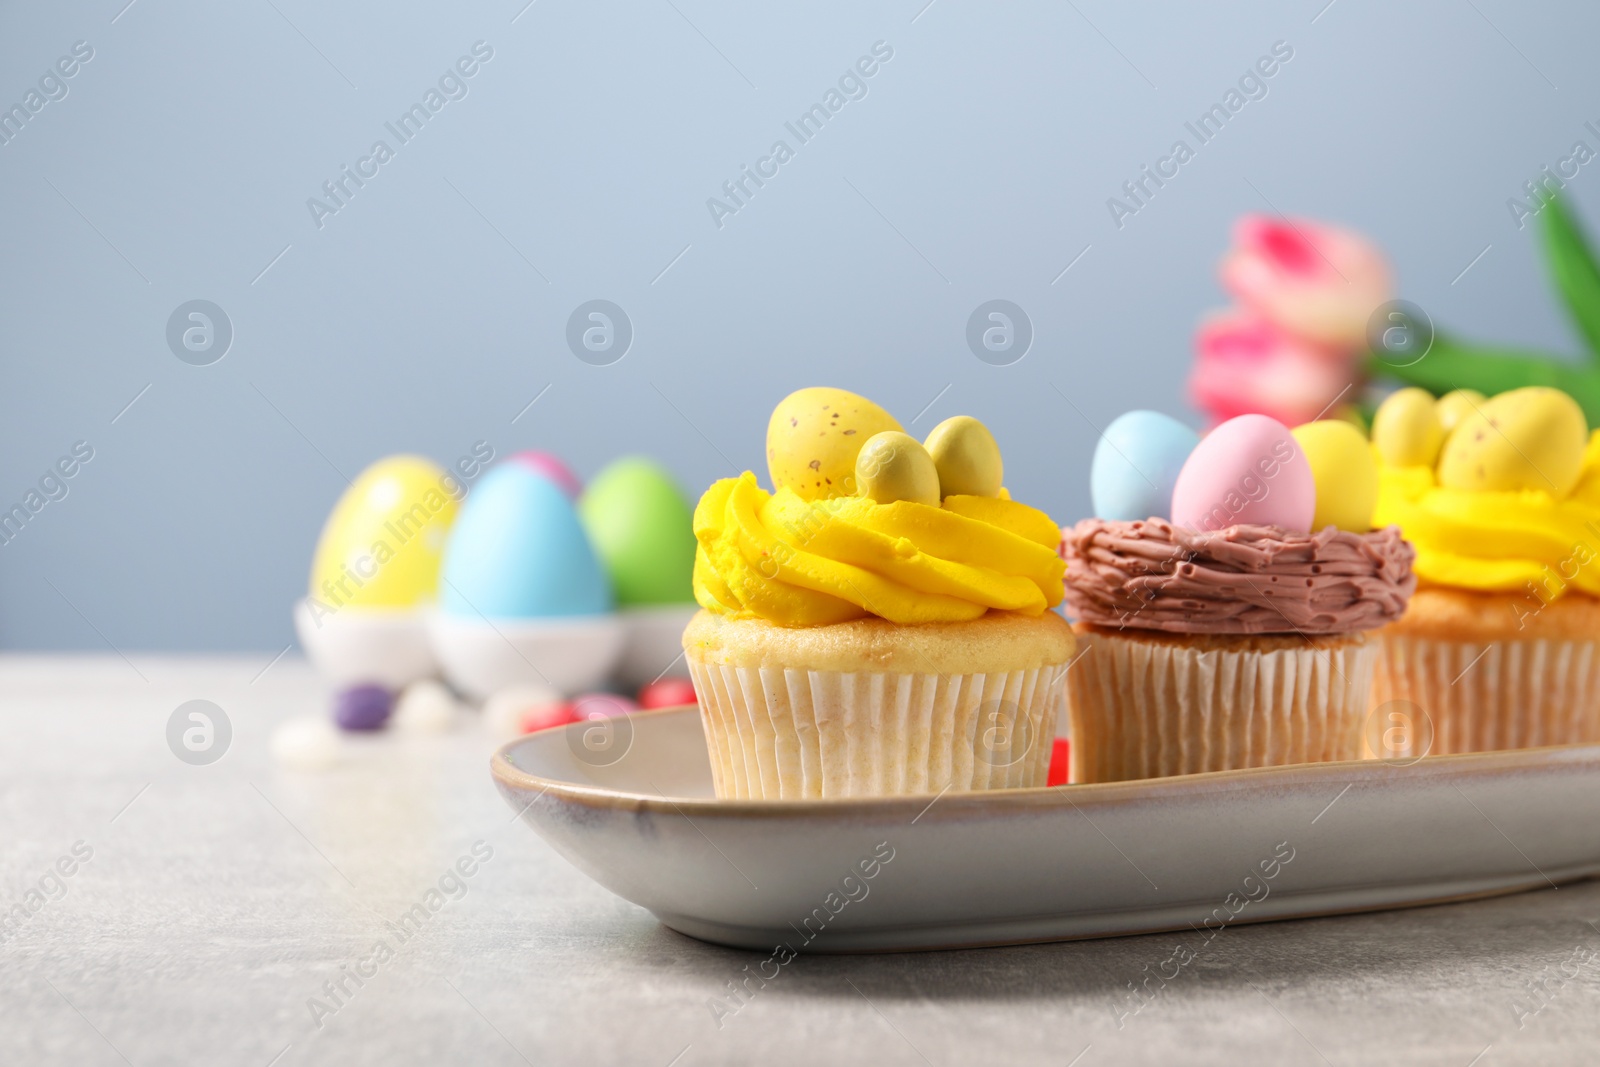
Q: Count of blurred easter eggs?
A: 4